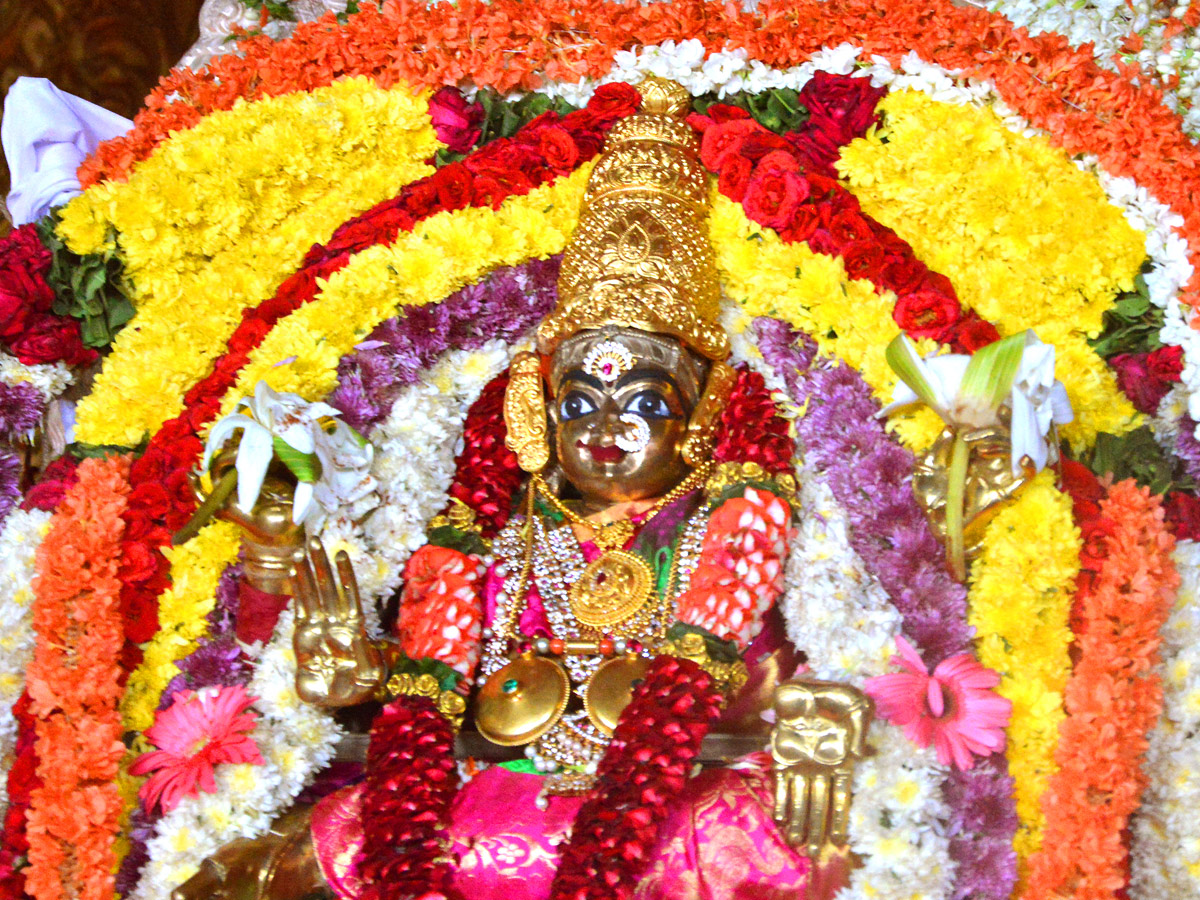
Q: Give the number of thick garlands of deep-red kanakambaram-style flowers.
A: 2